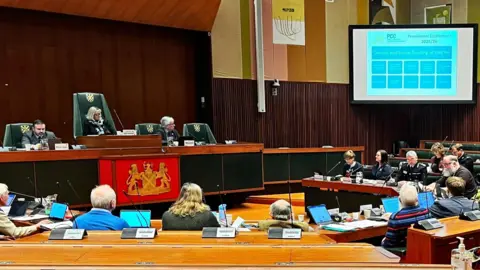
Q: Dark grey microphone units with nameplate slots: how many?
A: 6